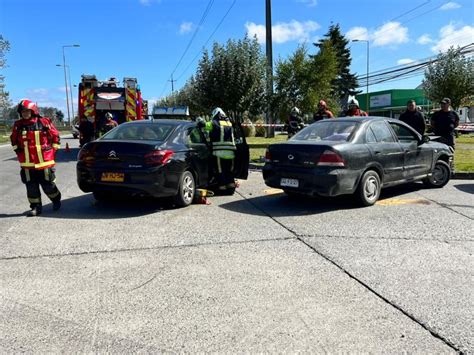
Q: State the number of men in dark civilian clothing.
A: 2